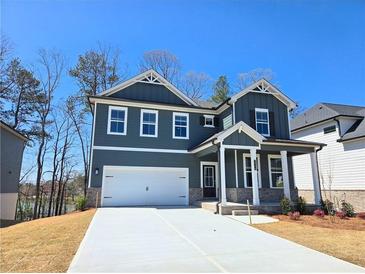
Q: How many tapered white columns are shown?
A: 4